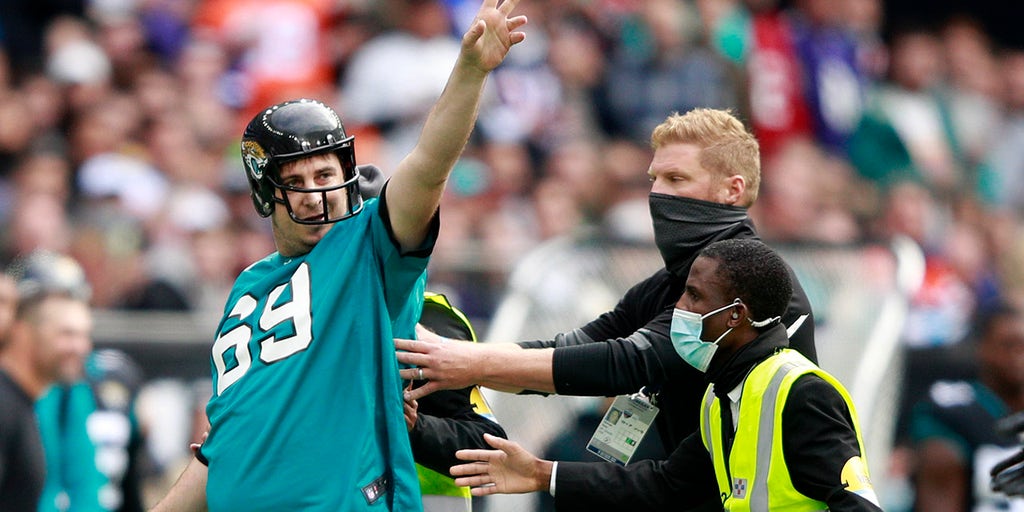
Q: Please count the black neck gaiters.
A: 1